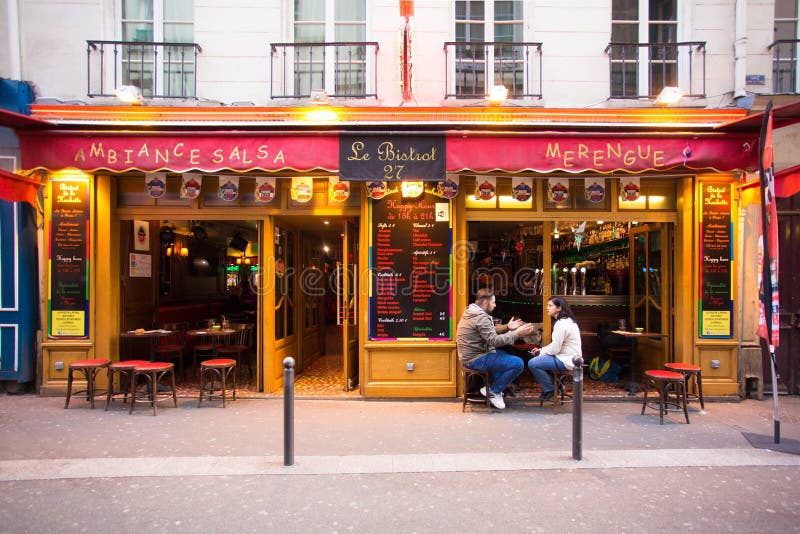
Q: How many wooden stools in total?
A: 8